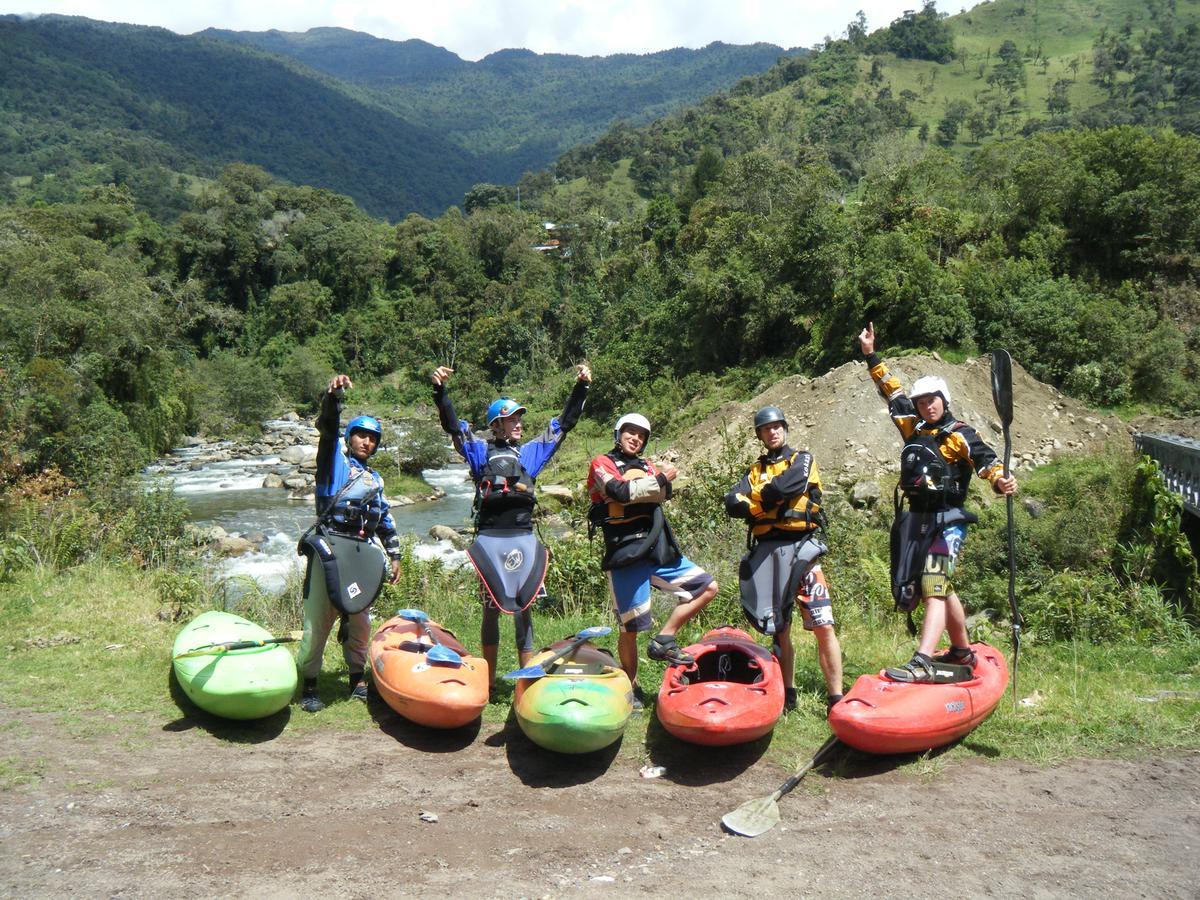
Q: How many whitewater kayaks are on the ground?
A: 5